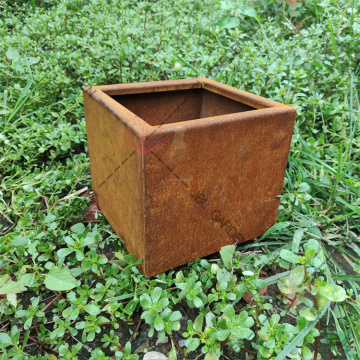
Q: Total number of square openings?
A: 1